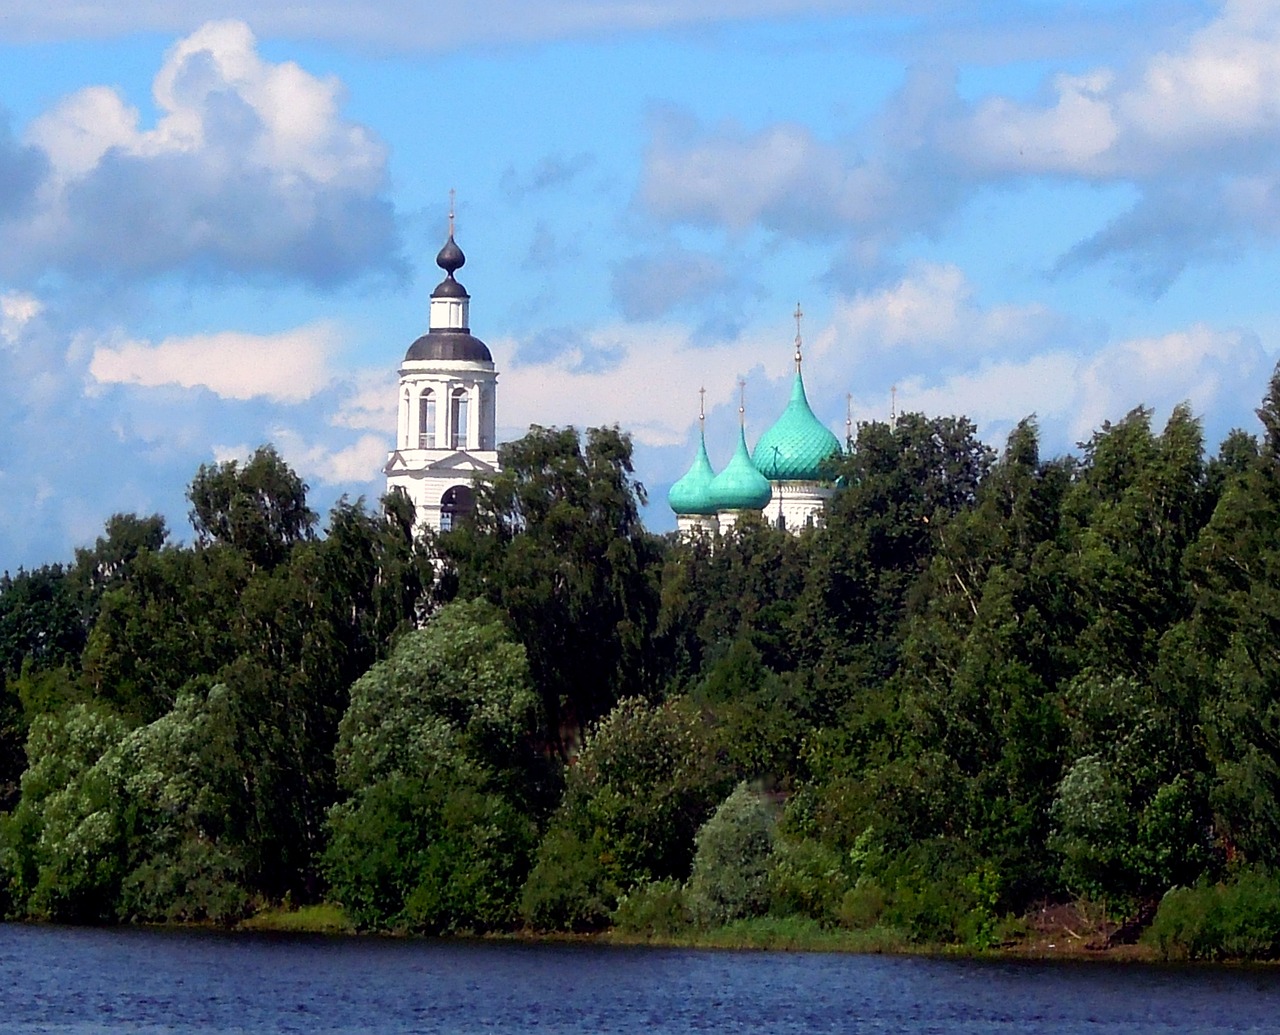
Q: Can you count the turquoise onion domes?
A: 3